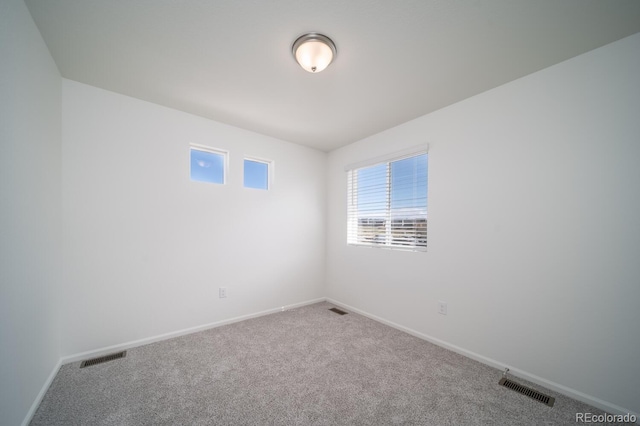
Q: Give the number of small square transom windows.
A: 2